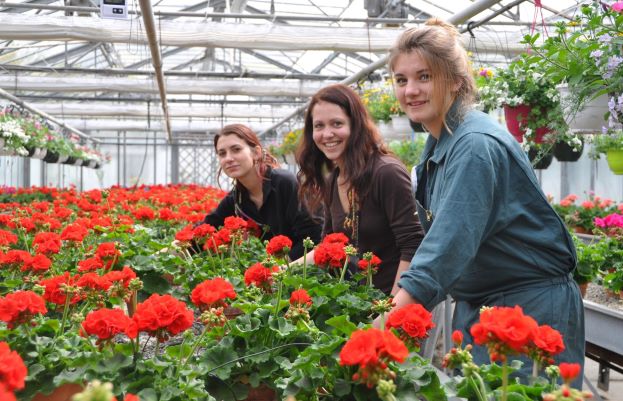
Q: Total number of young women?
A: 3